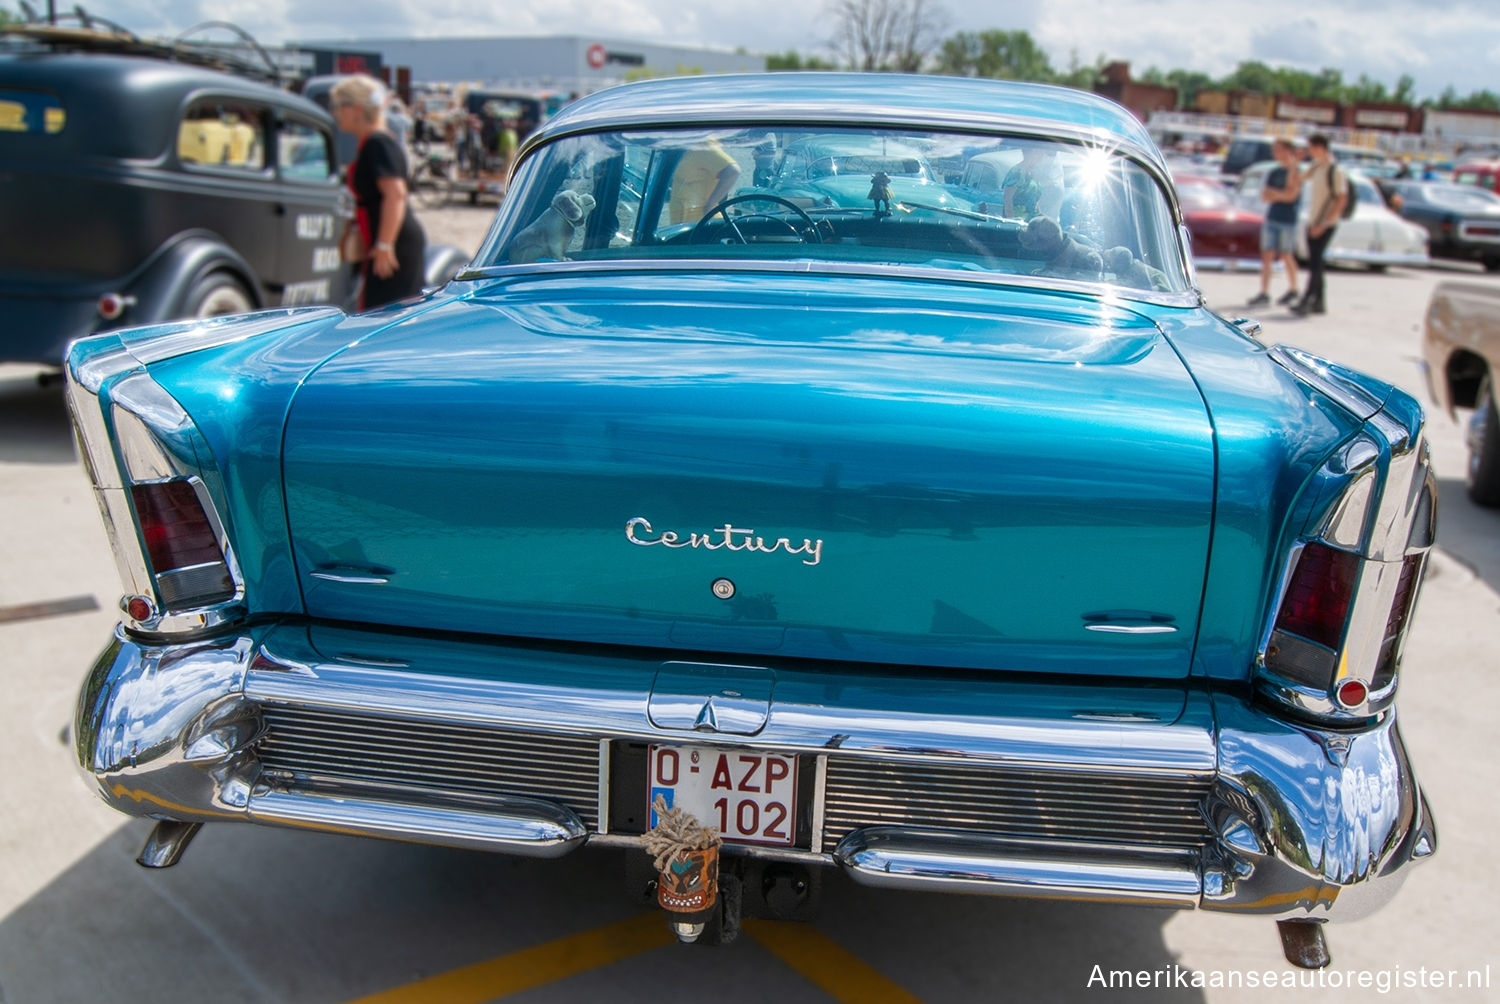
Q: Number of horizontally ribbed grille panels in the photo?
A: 2